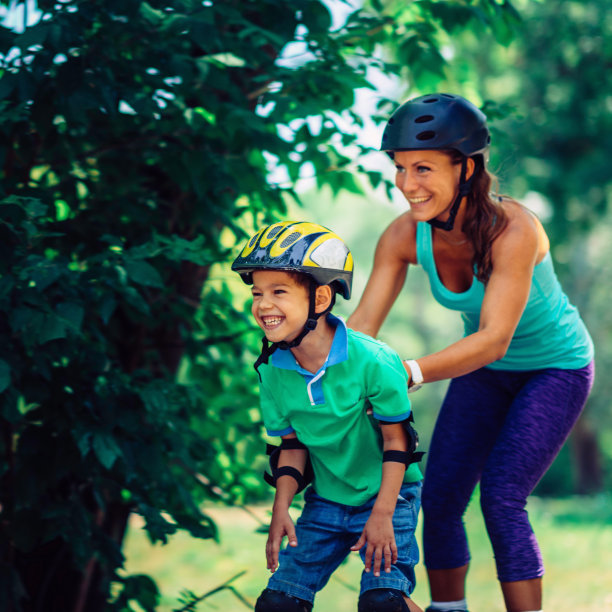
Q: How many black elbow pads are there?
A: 2